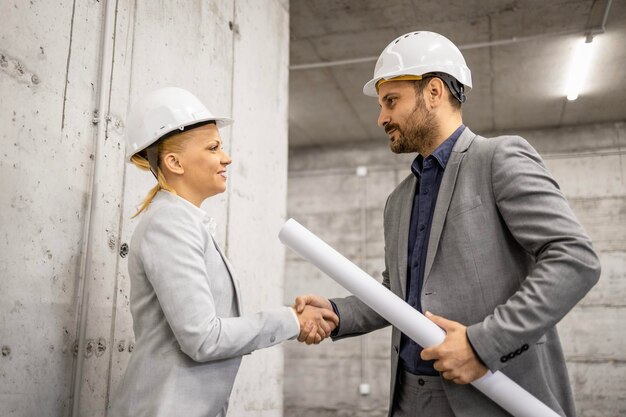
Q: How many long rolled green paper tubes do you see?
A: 0